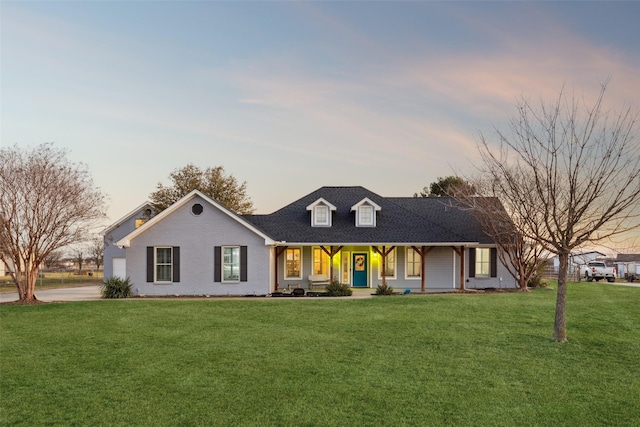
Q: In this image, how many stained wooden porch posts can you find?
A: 5